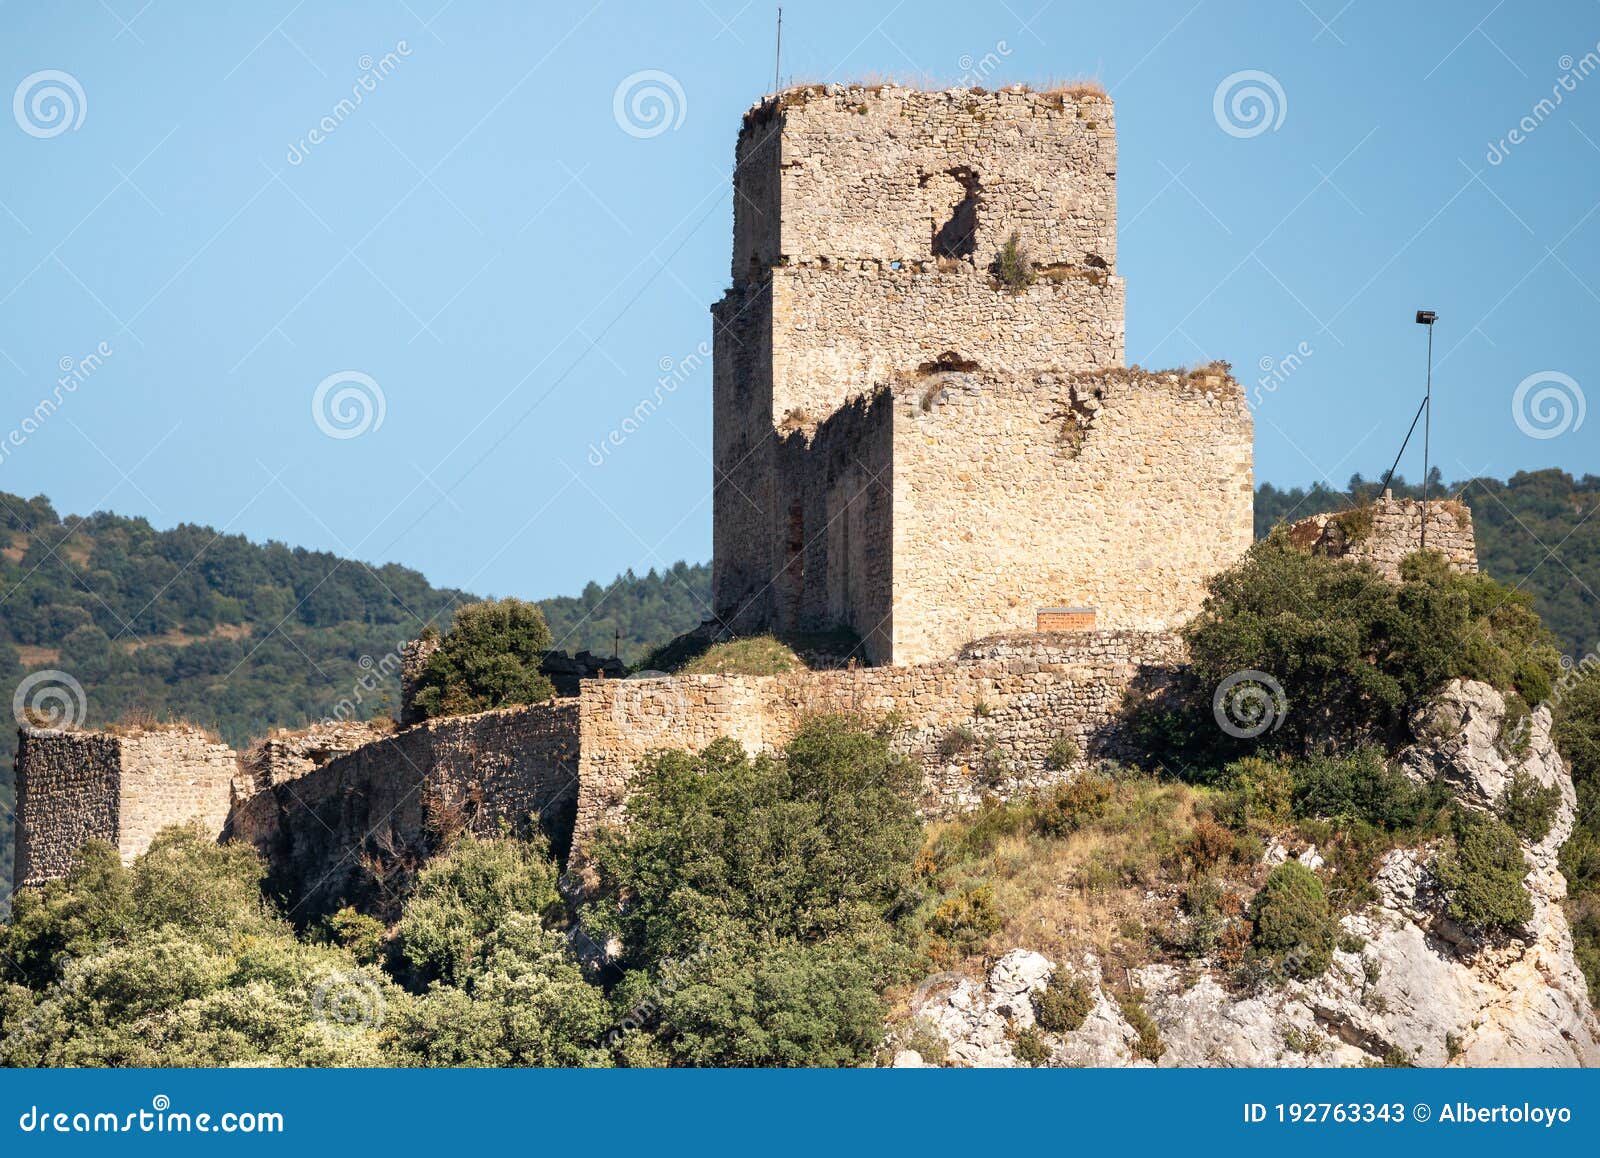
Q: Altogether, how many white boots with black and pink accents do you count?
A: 0